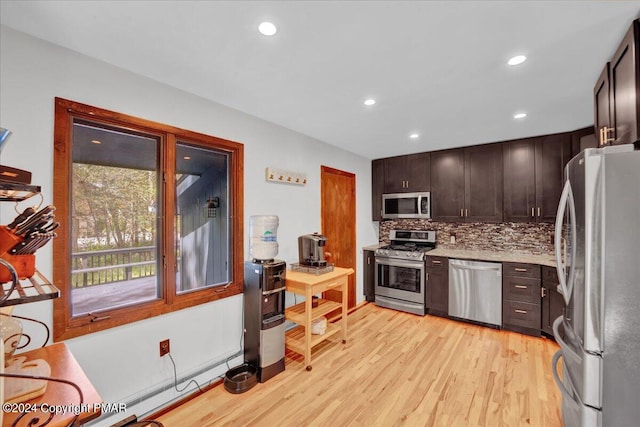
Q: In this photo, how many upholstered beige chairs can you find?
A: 0